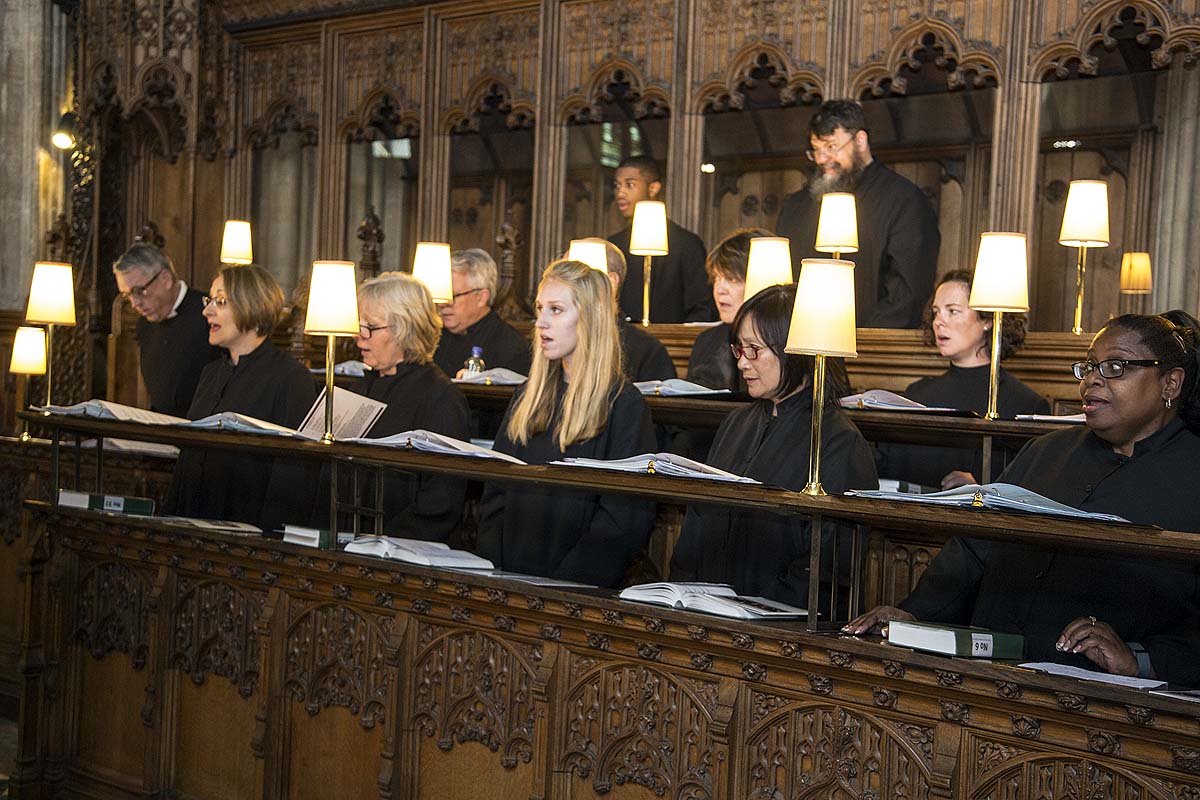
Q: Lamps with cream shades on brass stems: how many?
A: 13